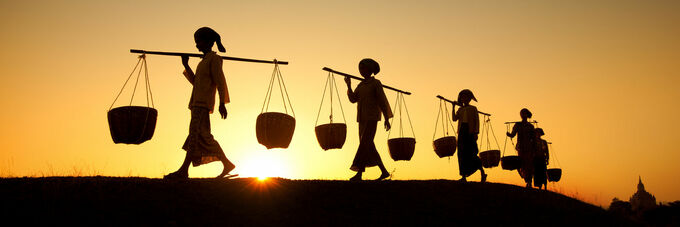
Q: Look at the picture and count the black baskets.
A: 8